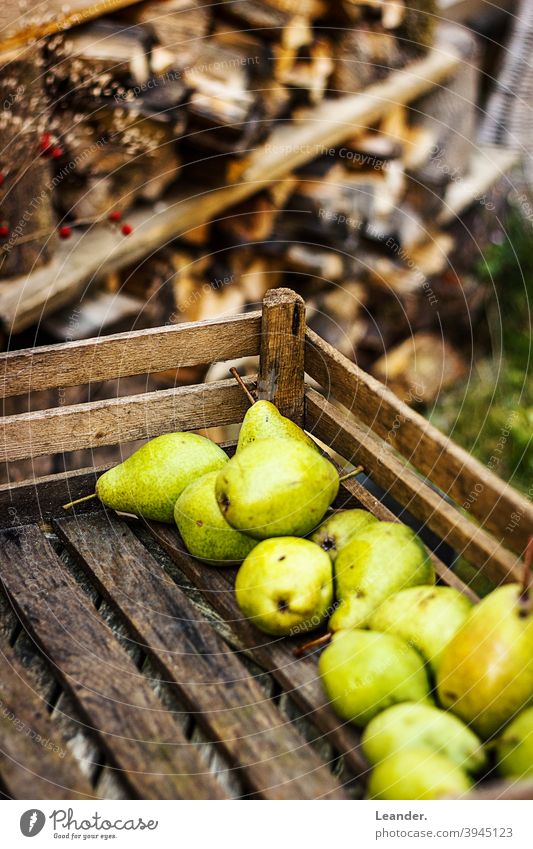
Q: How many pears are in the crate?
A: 13